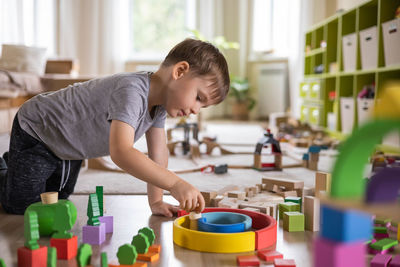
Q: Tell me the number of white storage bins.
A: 5